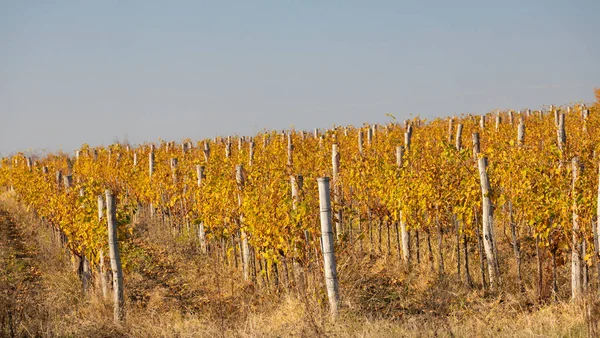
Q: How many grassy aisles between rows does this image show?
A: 3